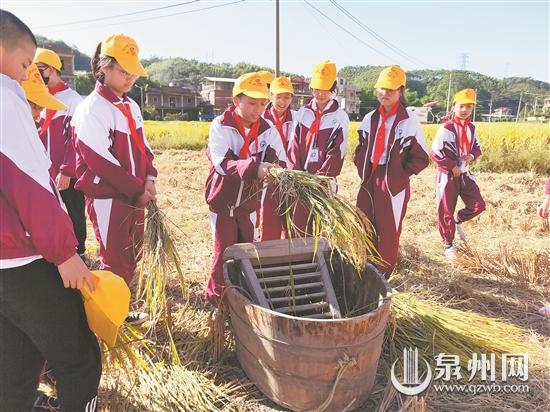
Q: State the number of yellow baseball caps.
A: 10